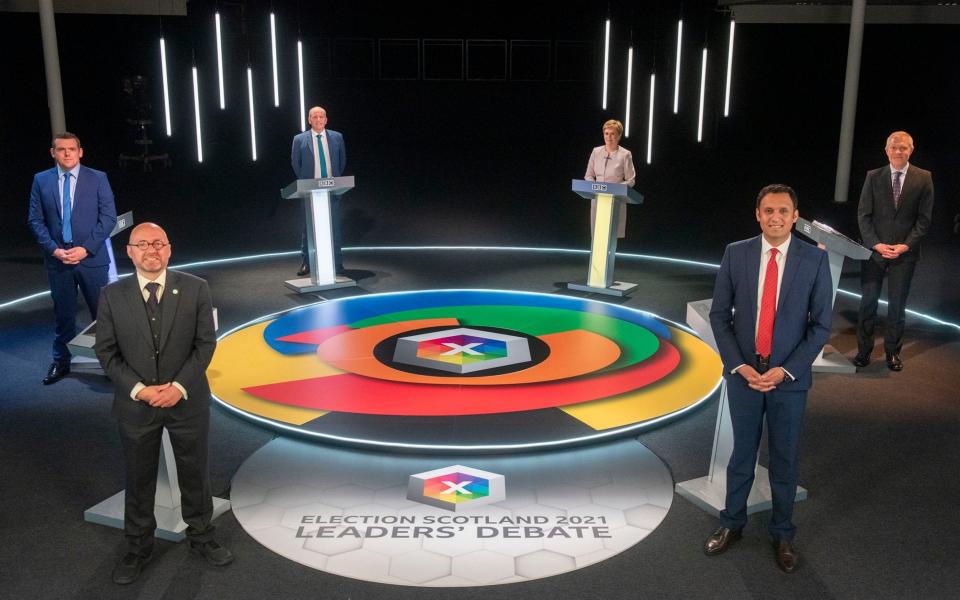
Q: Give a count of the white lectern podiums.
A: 6